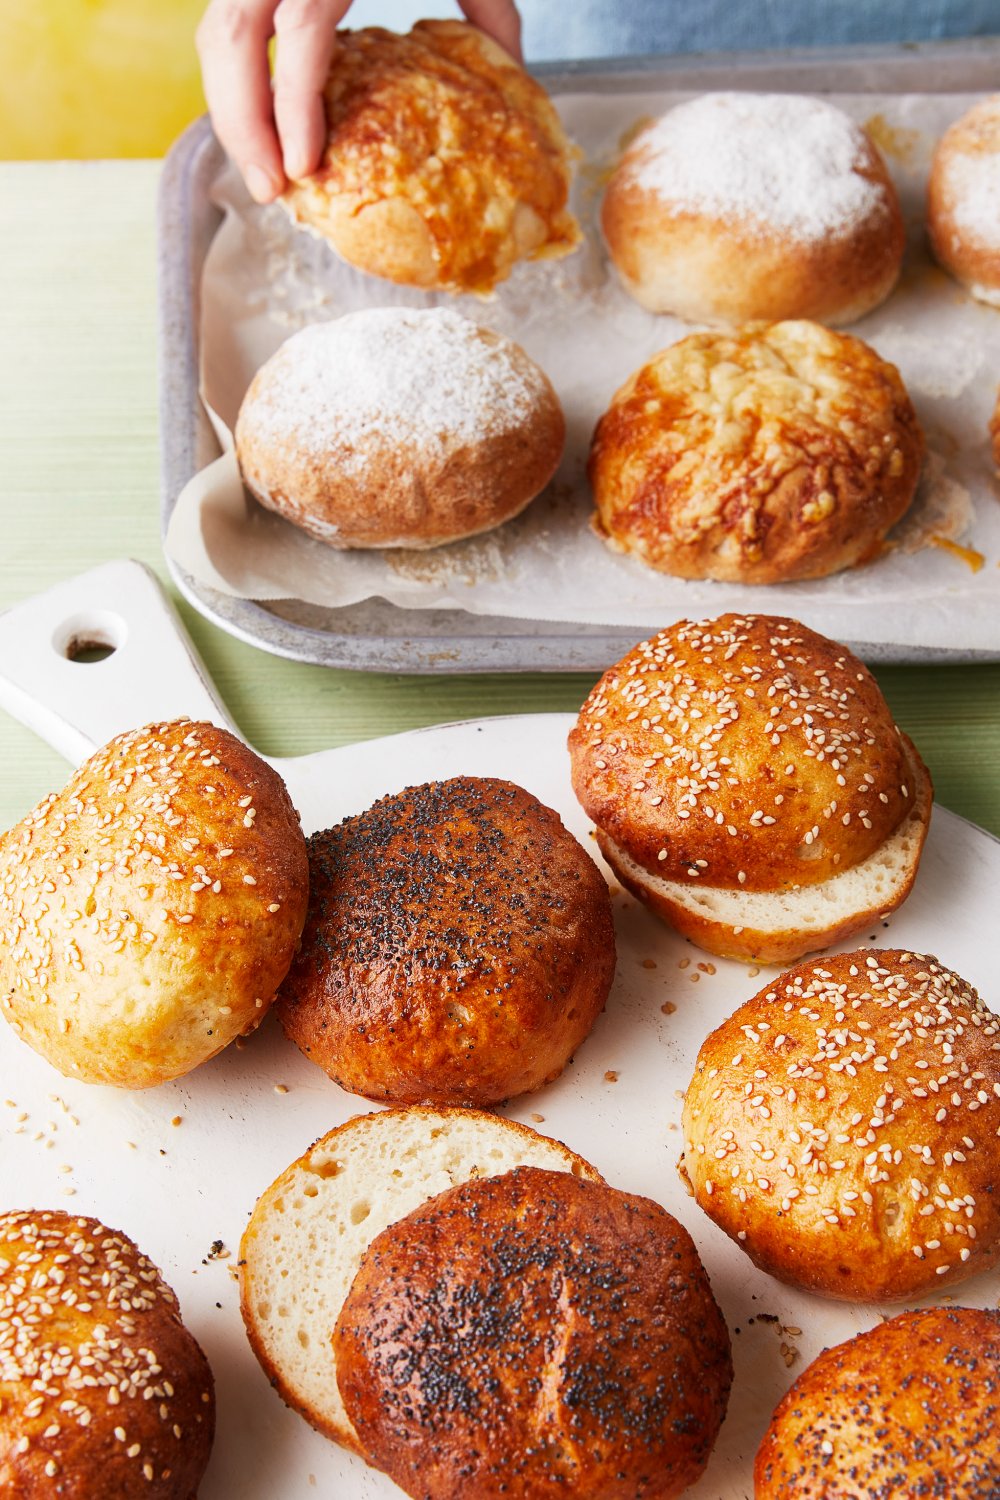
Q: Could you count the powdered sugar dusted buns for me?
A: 3